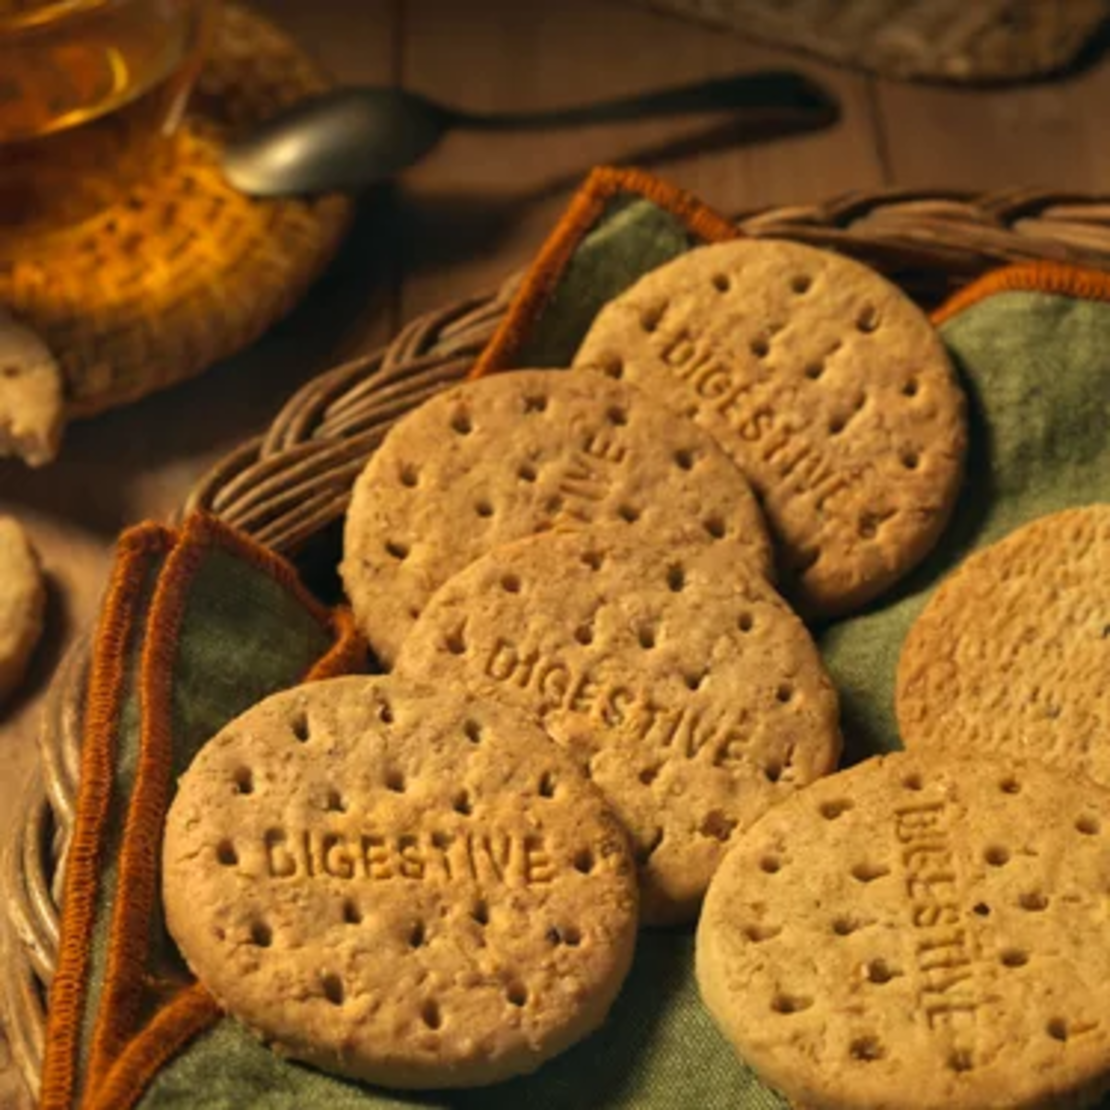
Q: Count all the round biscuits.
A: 6